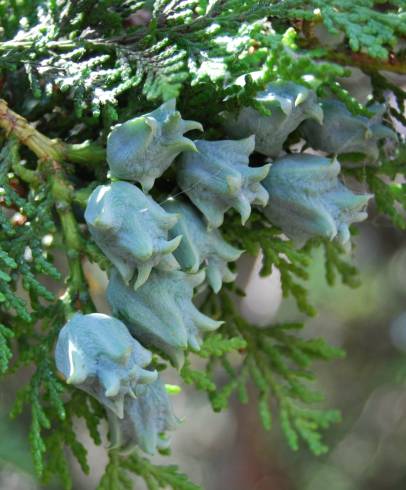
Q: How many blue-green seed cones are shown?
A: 10